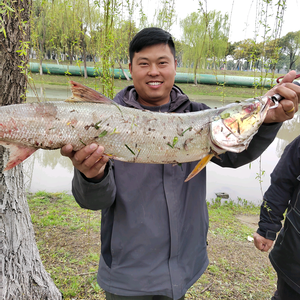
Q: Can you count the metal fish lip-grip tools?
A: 1